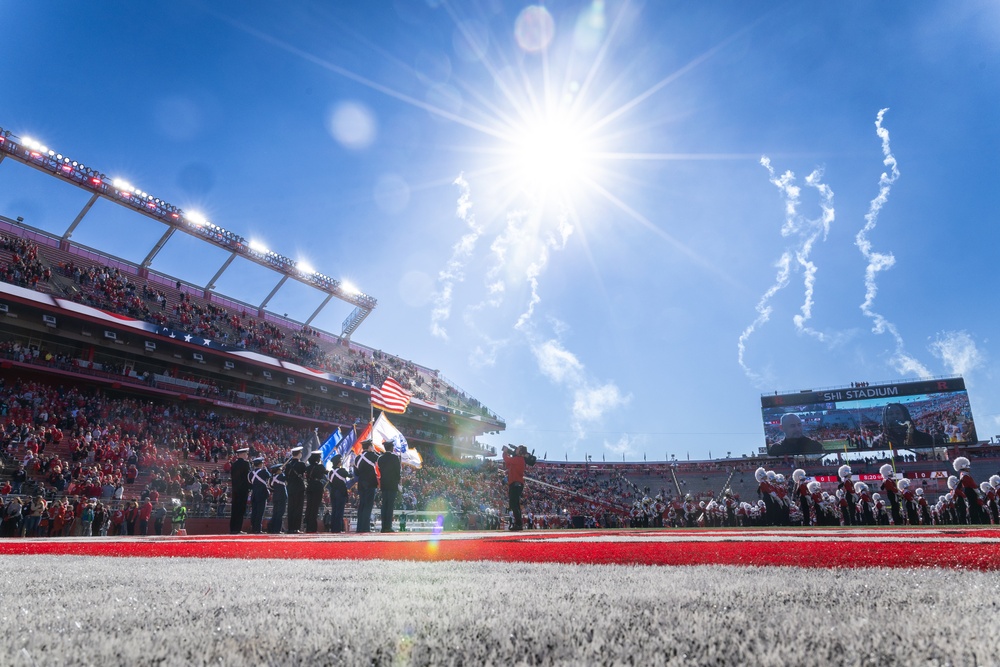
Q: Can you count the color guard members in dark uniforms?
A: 8